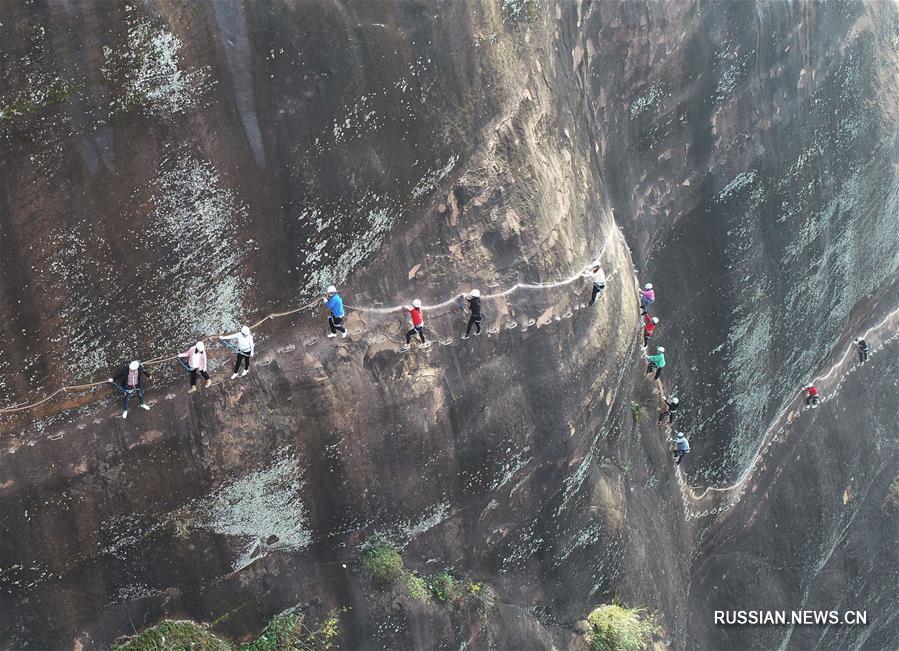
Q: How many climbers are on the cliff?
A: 14